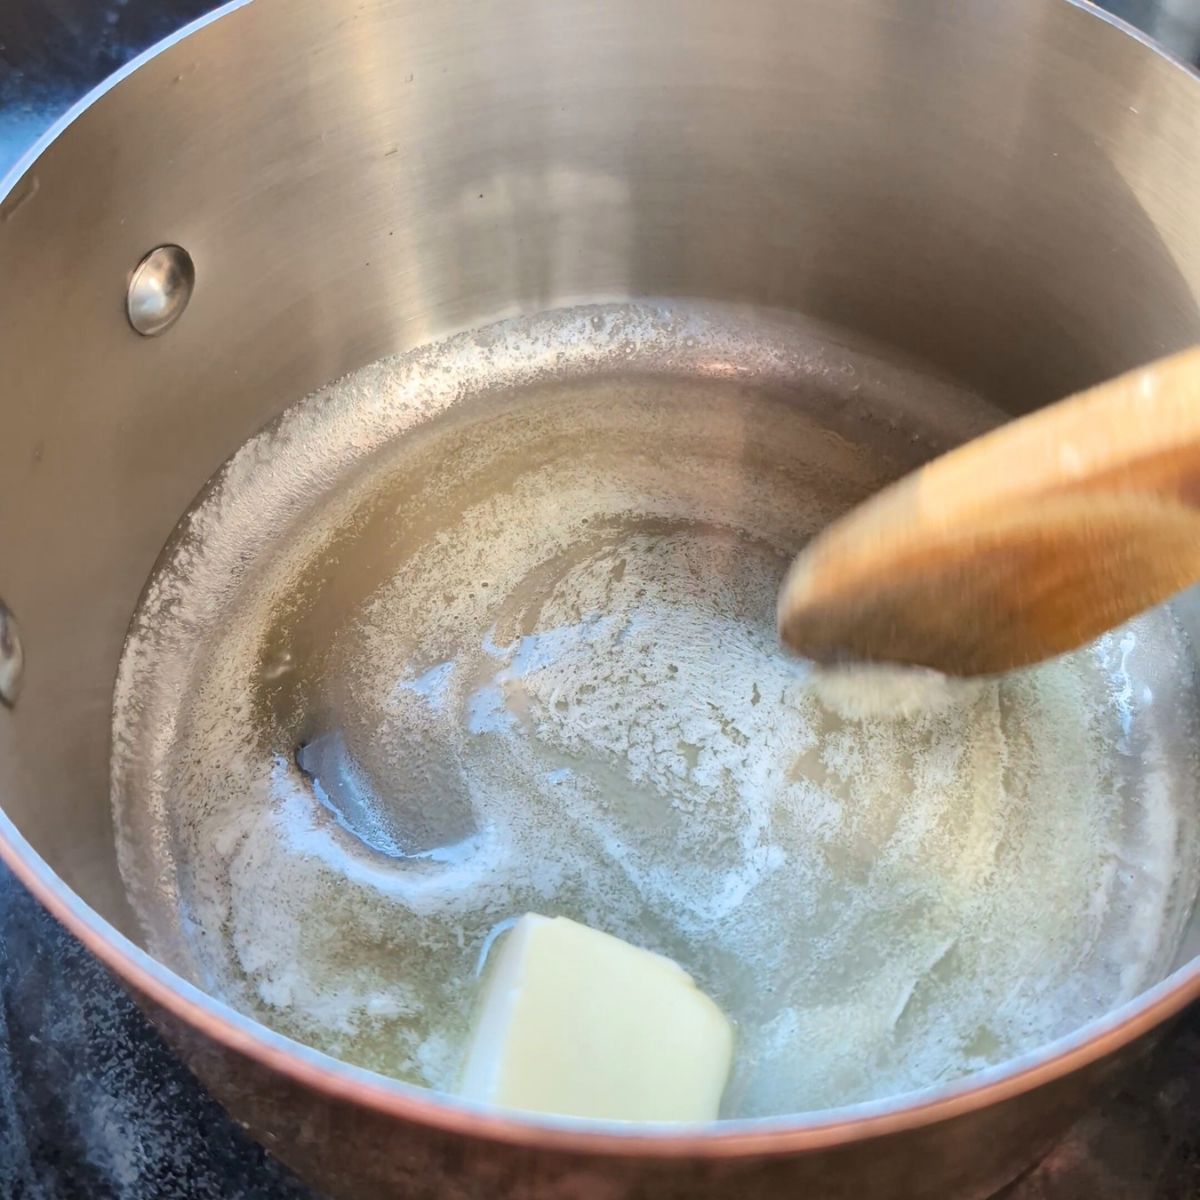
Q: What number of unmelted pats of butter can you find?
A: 1